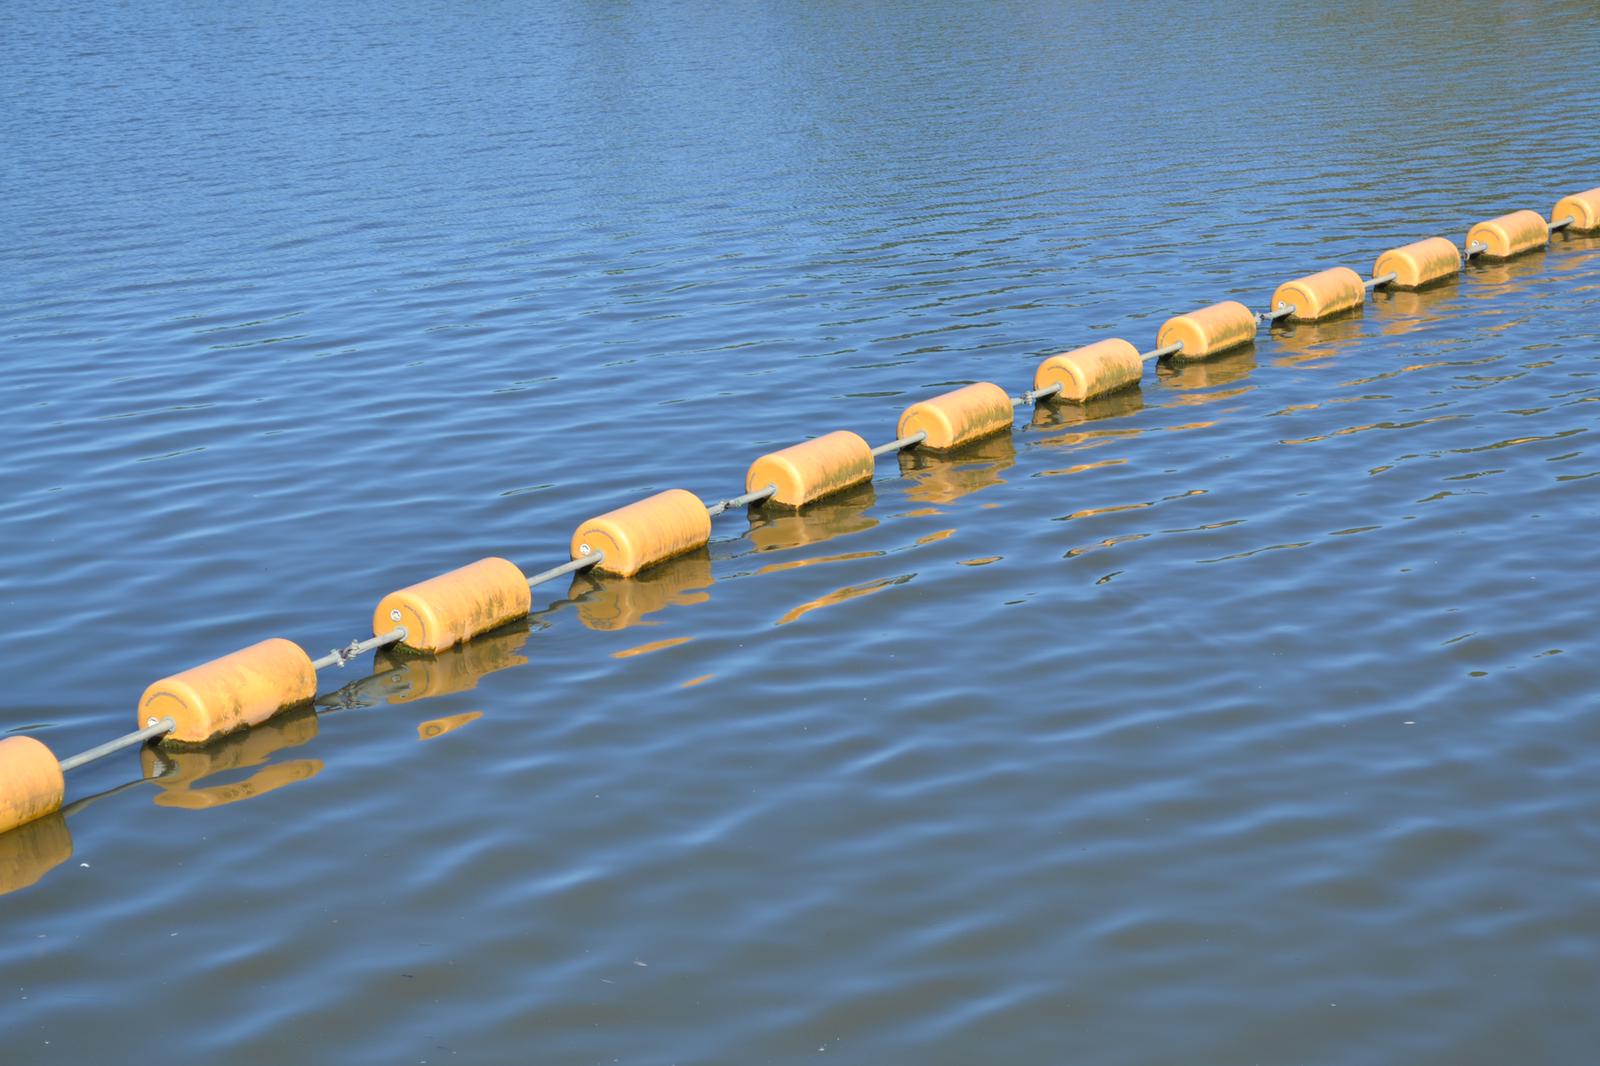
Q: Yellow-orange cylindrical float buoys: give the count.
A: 12